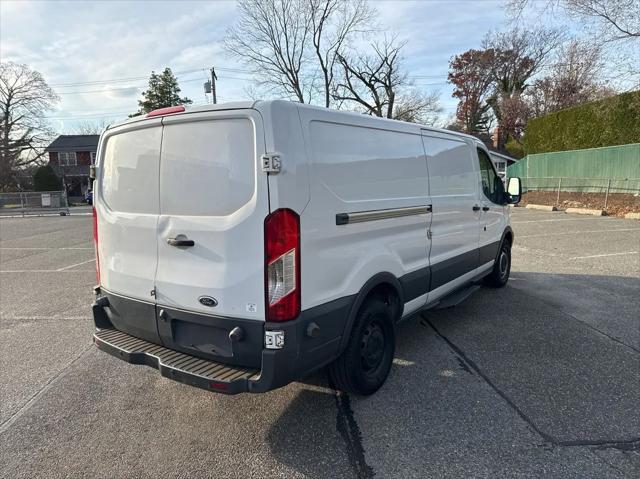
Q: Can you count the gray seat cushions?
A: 0